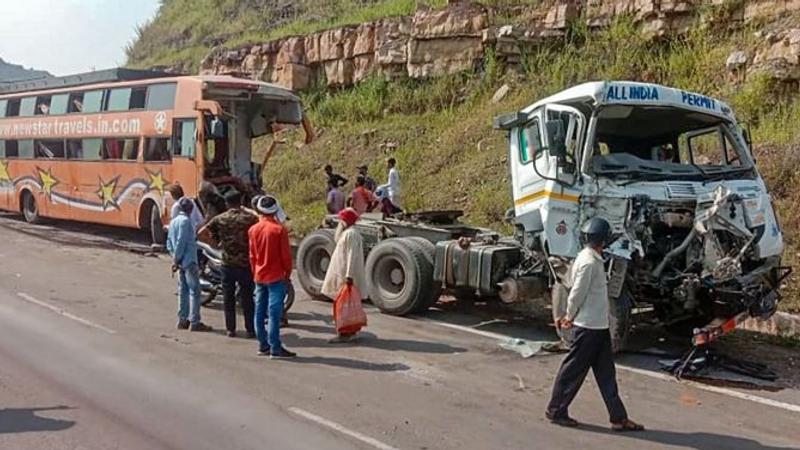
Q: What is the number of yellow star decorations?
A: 4